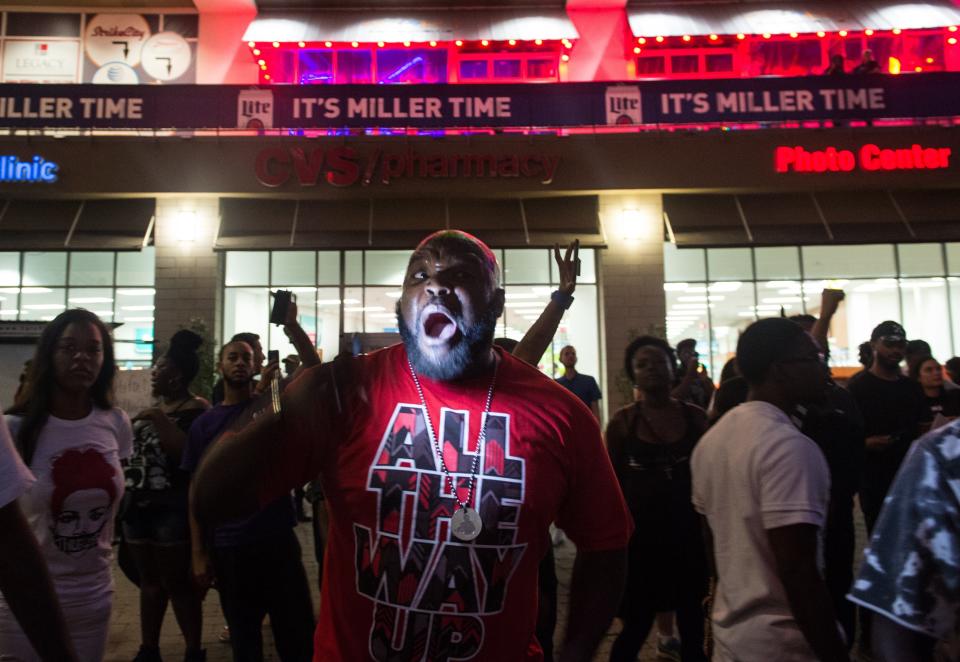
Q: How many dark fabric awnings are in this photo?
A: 3